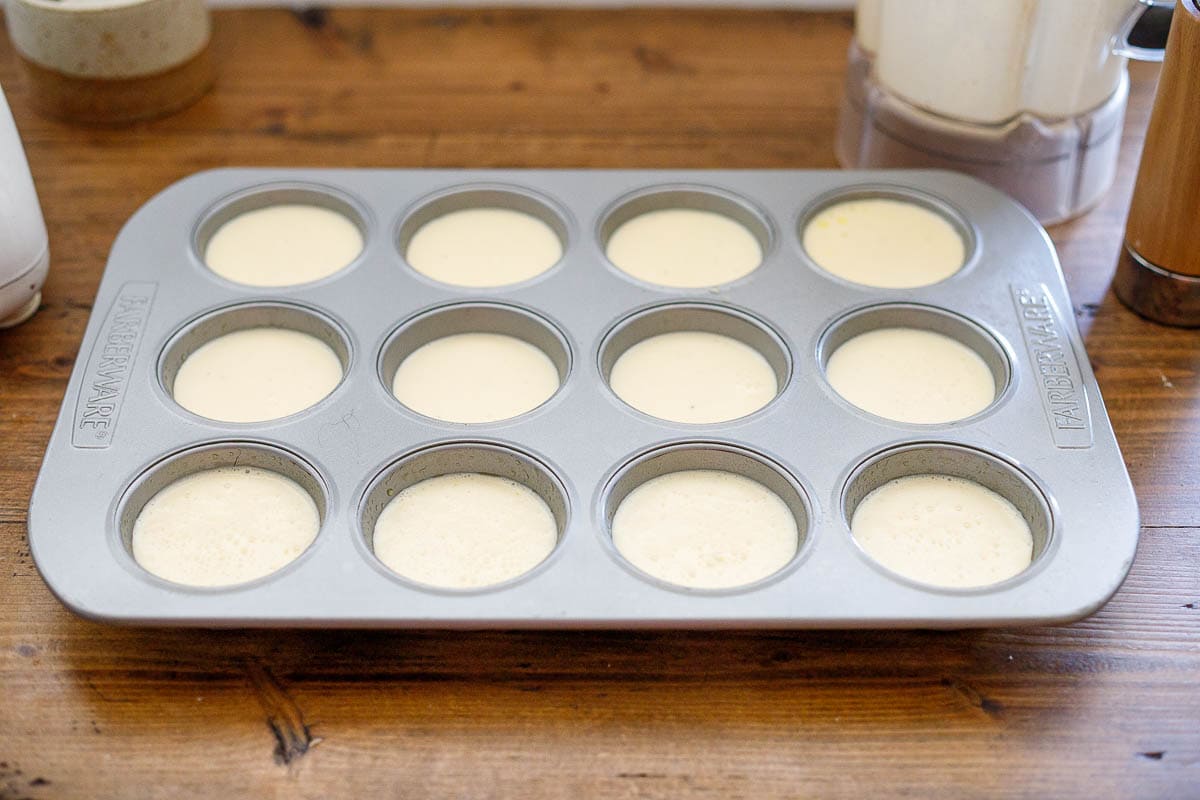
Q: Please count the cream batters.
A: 12